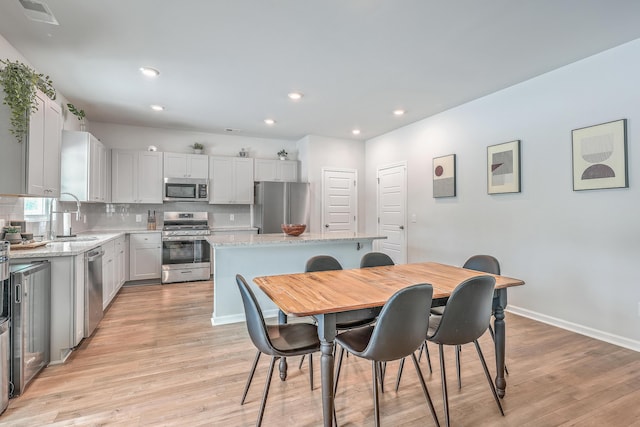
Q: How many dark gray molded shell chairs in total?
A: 6